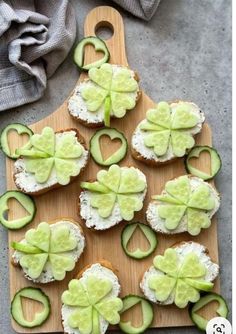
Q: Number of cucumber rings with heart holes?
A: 9